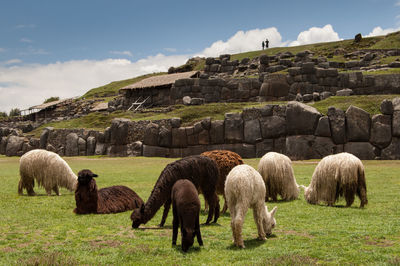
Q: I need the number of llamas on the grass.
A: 8